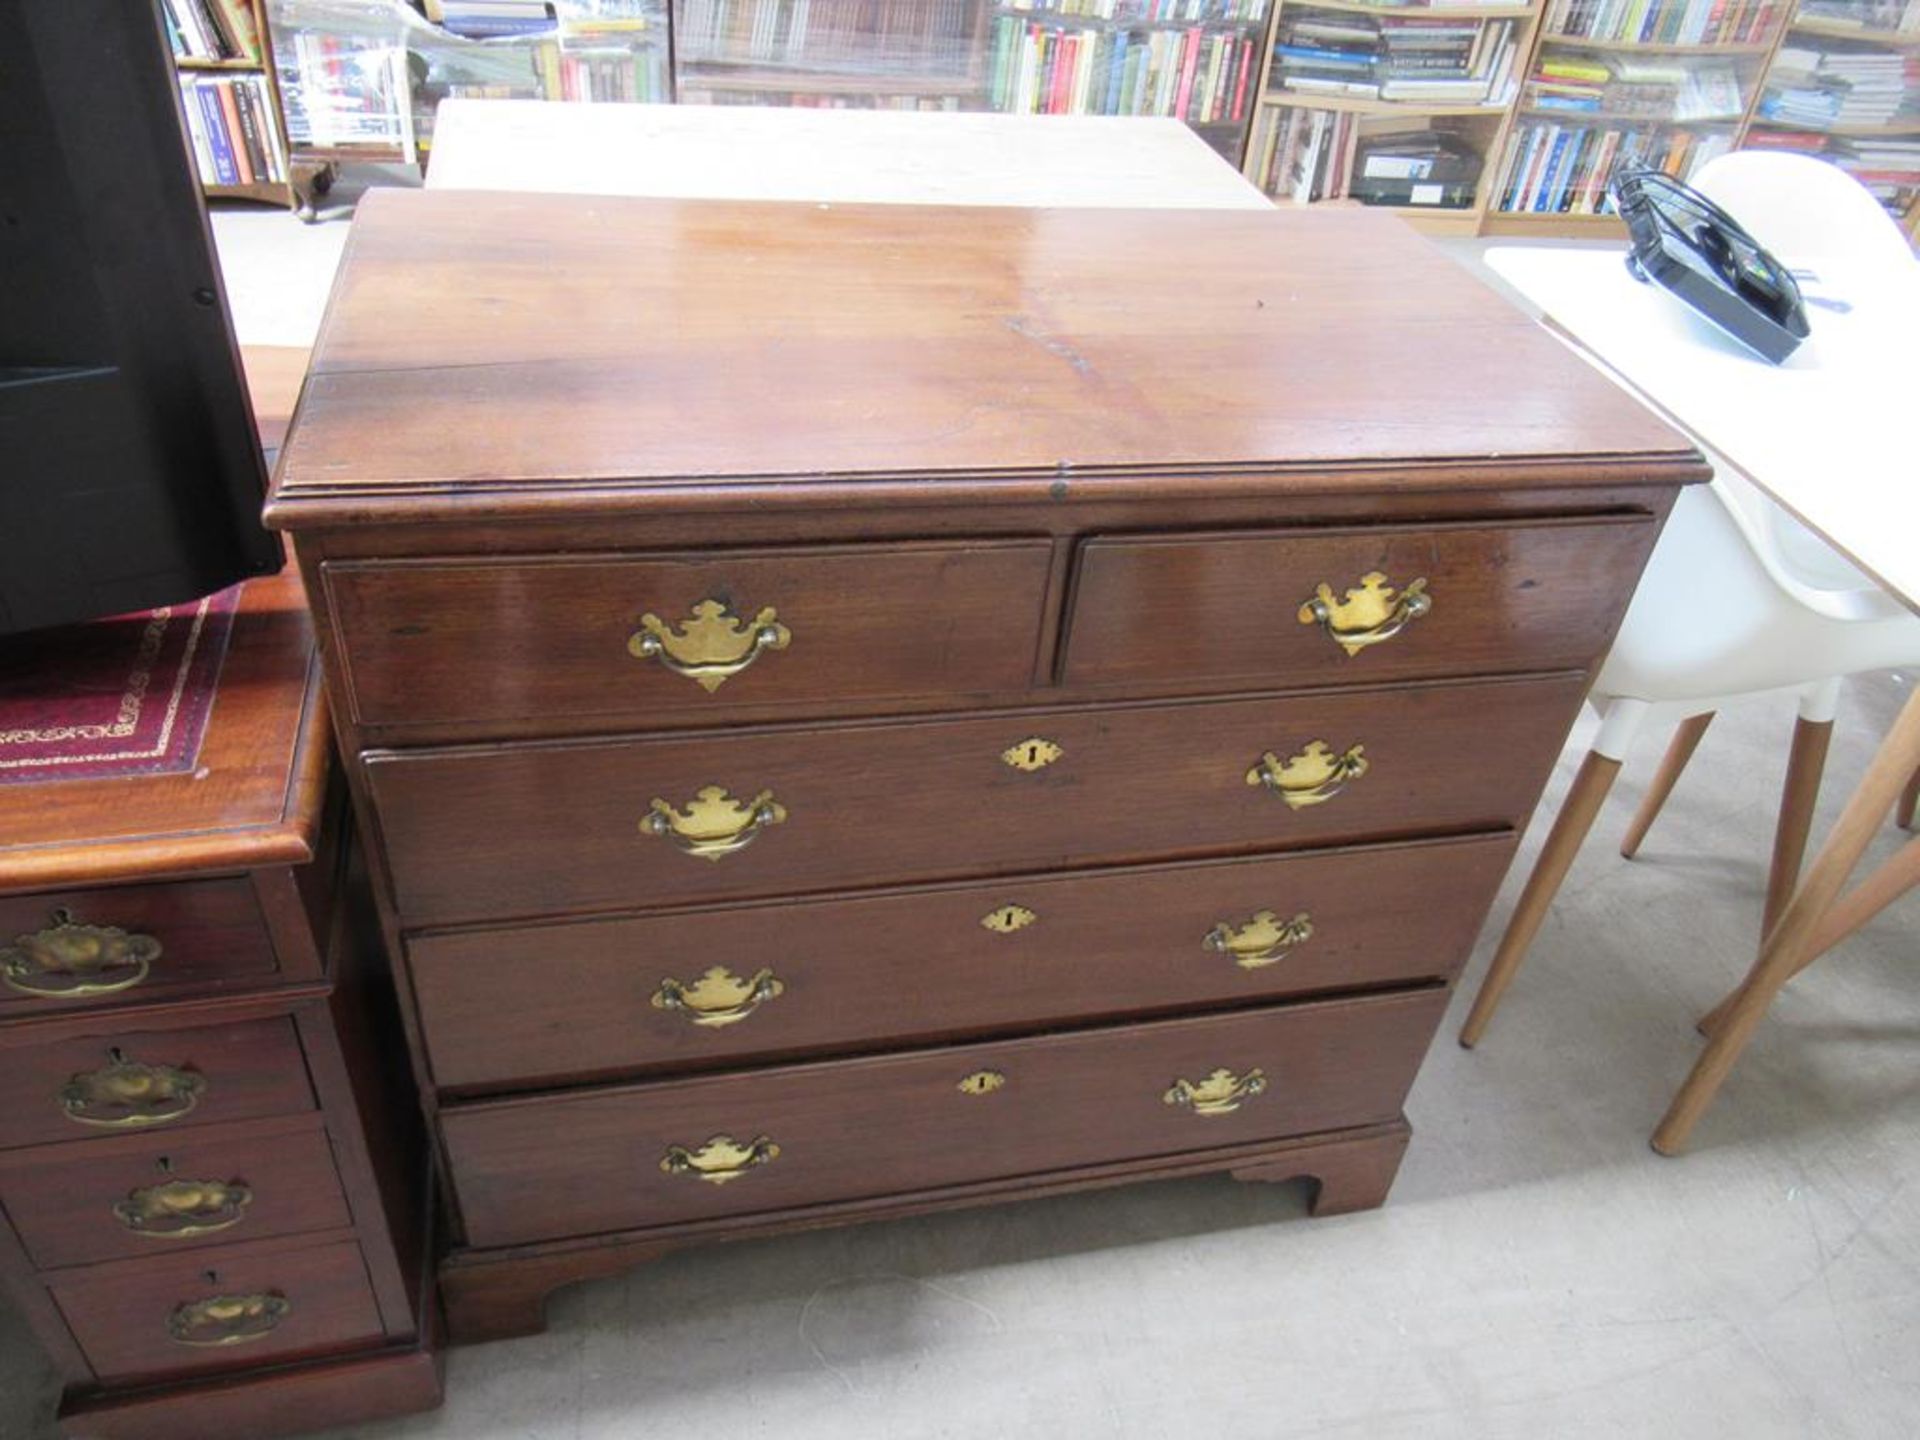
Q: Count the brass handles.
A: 12